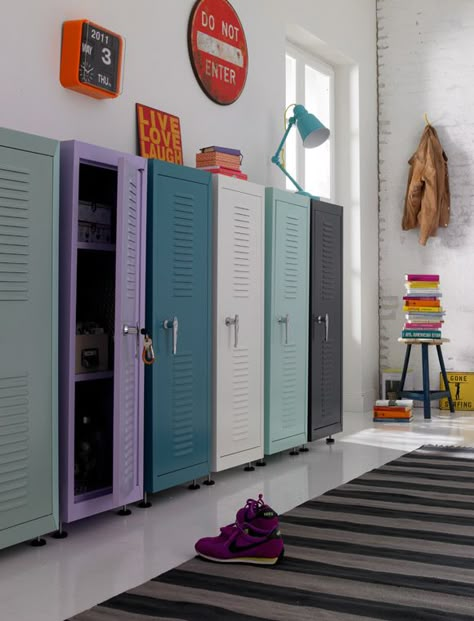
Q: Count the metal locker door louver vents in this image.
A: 12